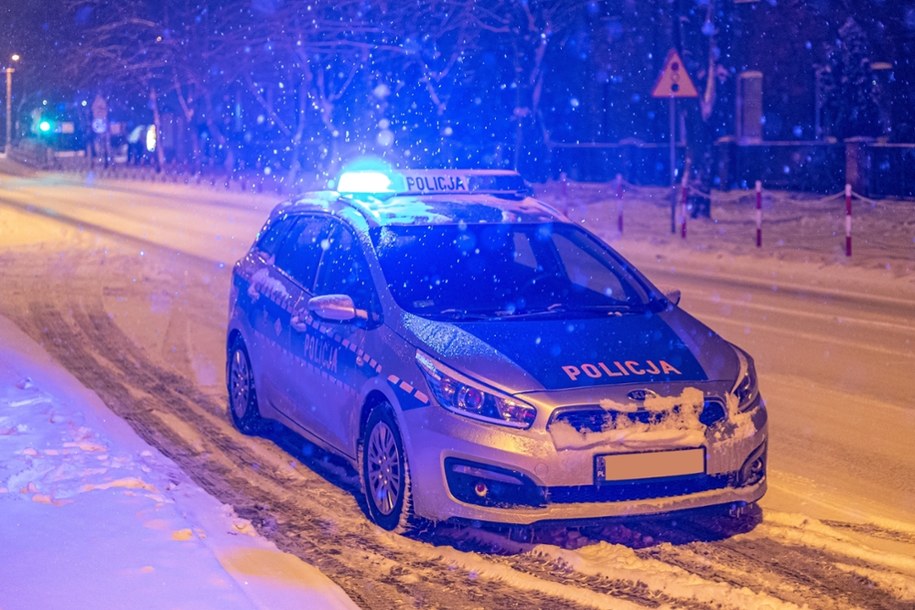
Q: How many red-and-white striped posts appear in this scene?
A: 5